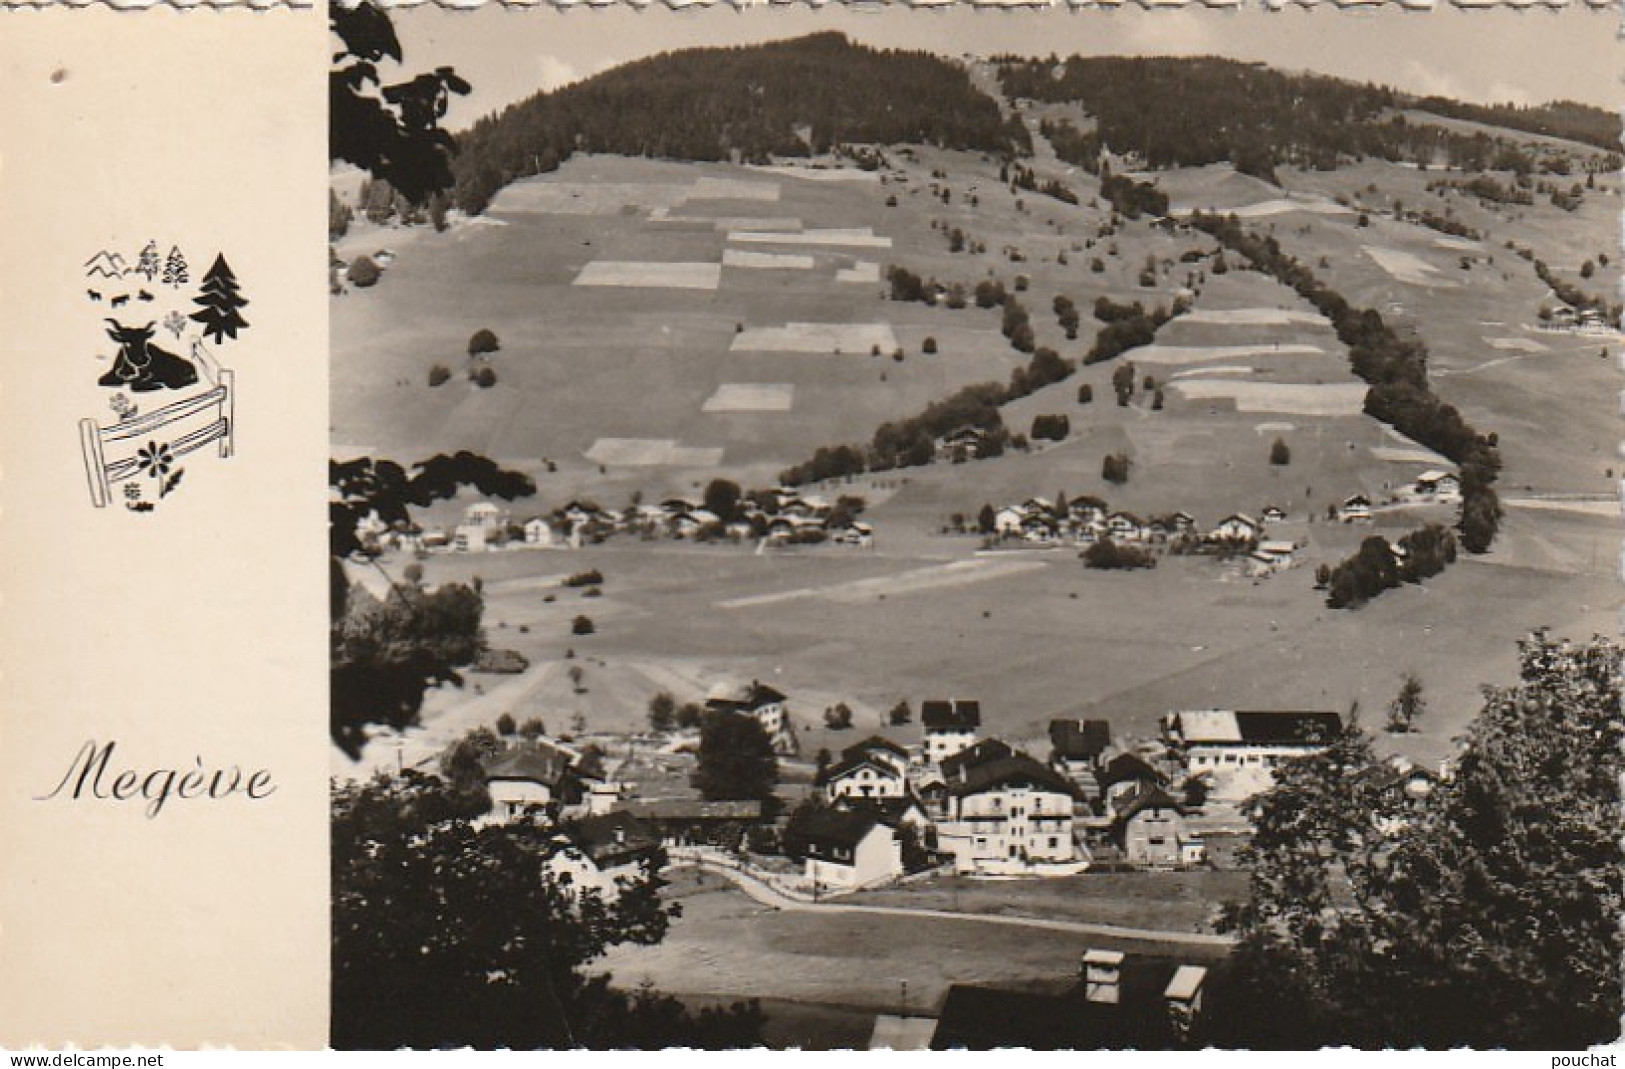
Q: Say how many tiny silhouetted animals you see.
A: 3